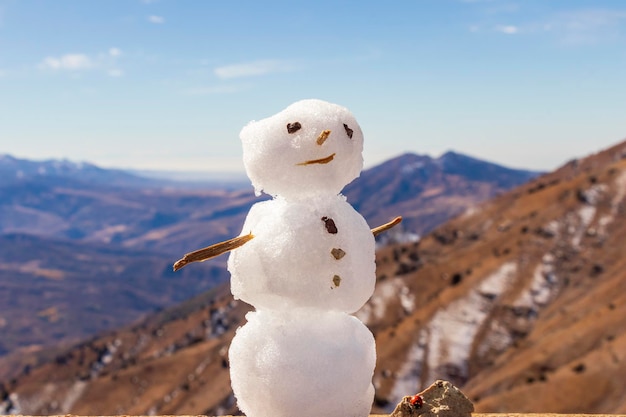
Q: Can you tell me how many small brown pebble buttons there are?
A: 3